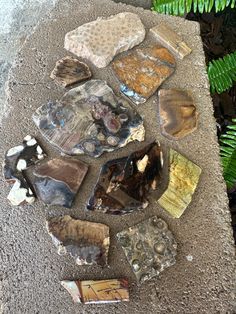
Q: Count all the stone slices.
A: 13